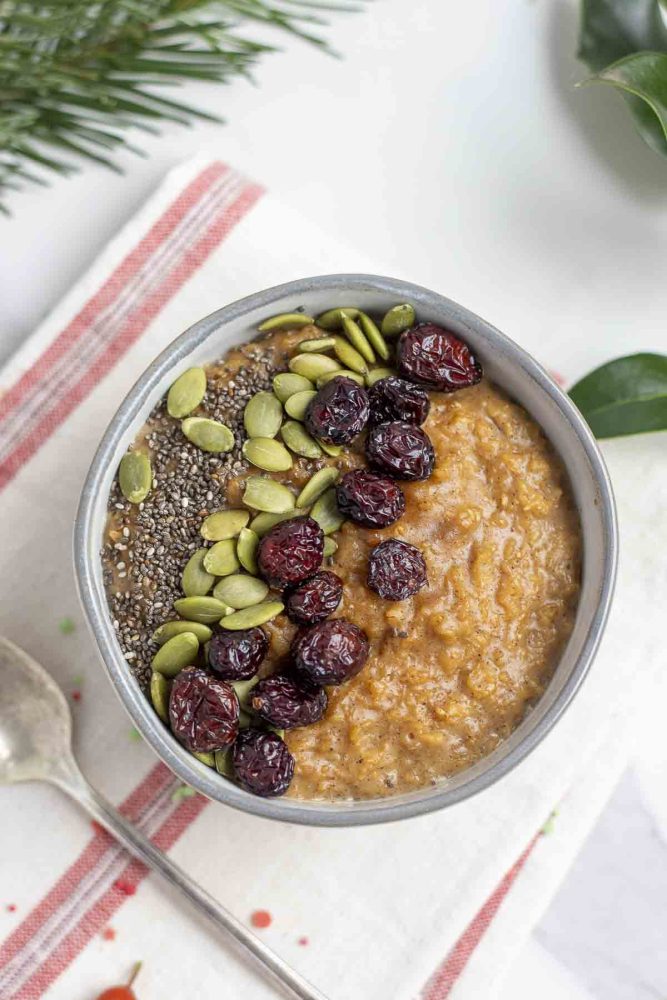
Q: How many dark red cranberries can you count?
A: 13